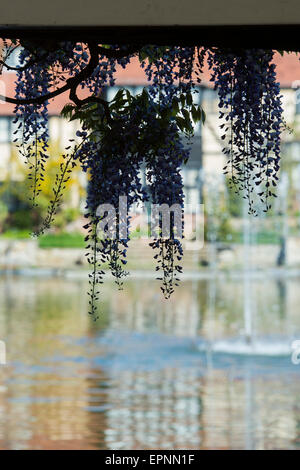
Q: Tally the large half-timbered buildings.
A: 1